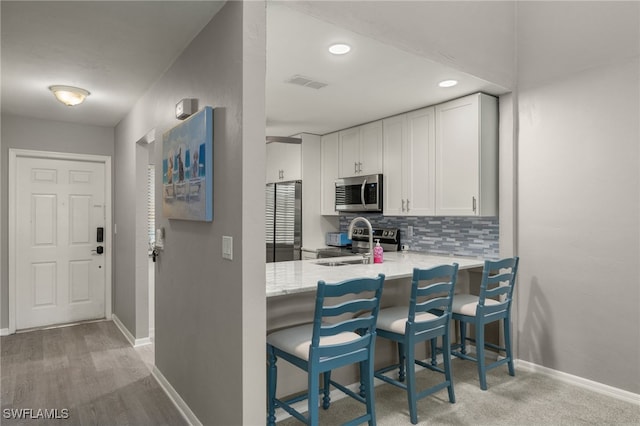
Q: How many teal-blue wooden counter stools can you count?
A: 3